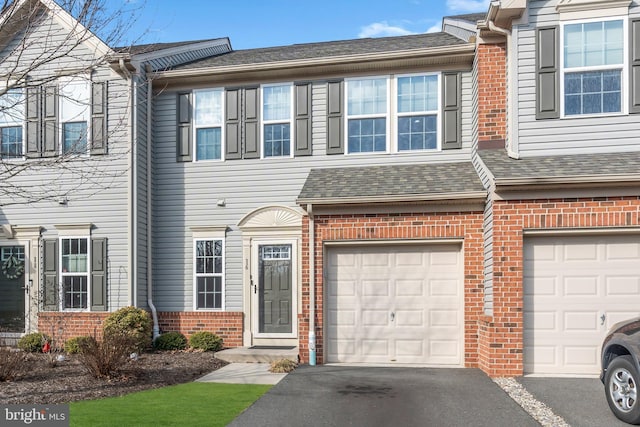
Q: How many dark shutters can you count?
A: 13